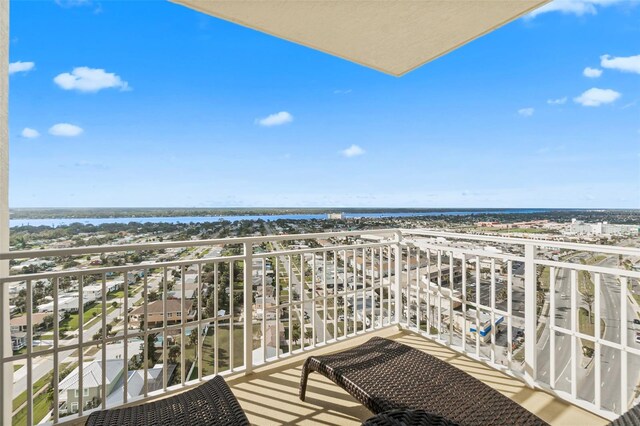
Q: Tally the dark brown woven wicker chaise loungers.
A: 2